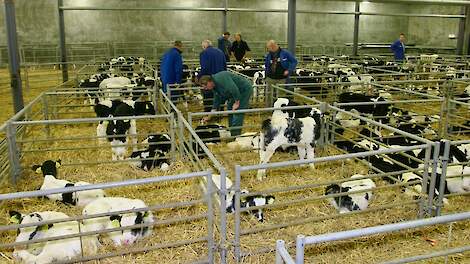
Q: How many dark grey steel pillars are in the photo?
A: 6